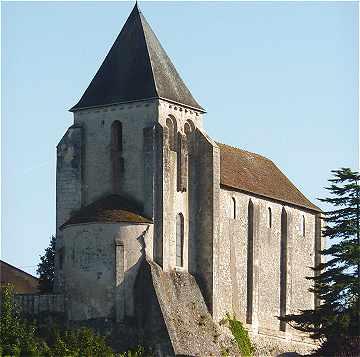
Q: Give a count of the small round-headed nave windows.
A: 3